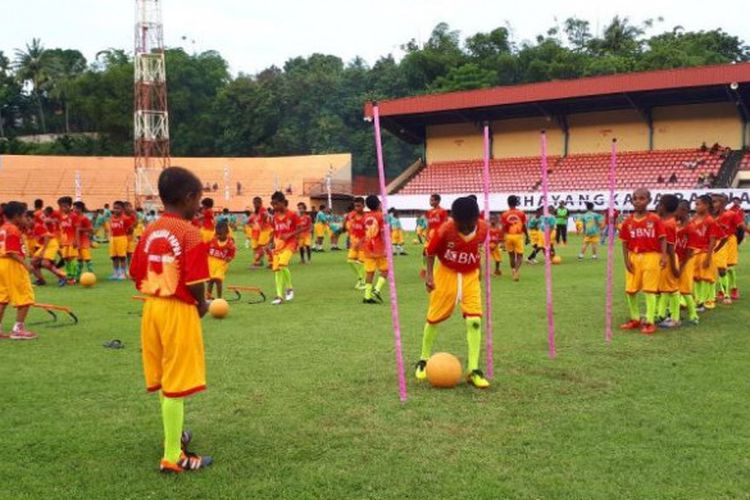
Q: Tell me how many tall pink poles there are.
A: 4